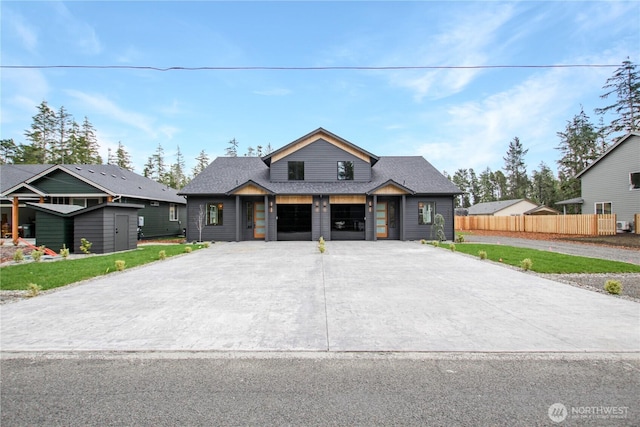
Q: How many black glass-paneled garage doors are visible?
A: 2